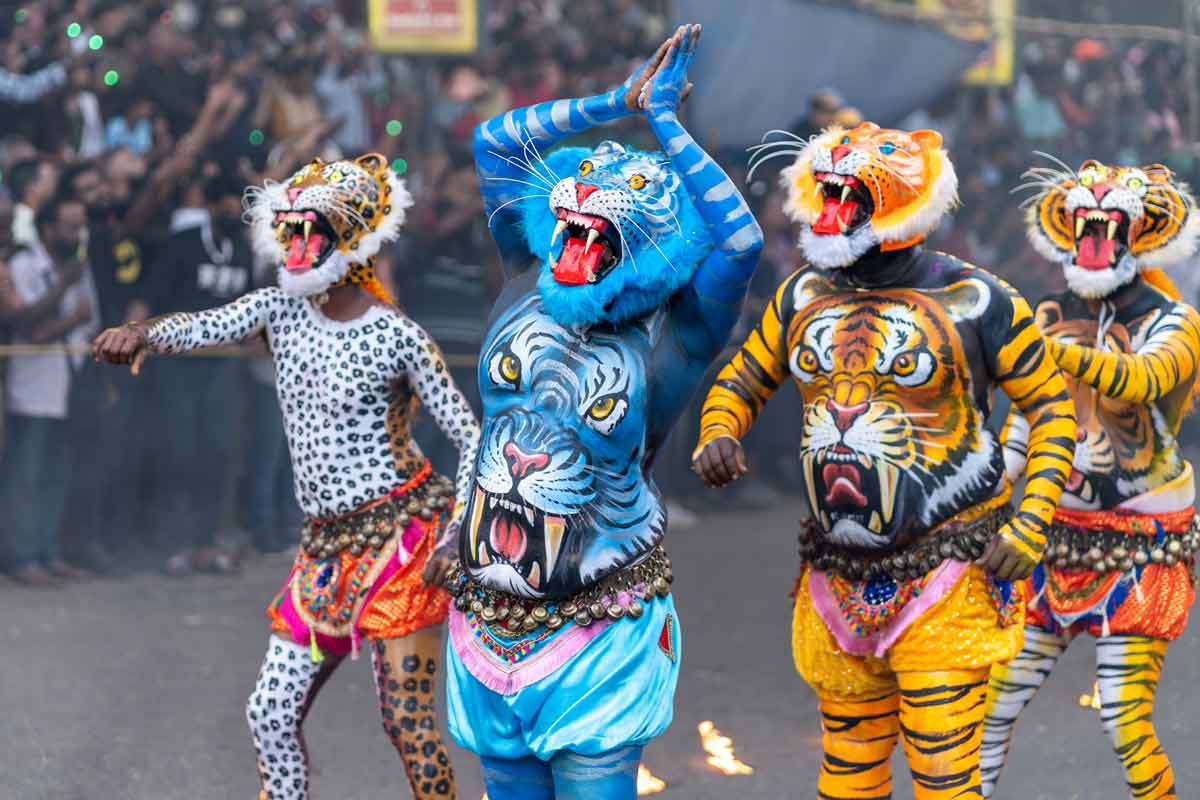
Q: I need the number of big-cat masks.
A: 4